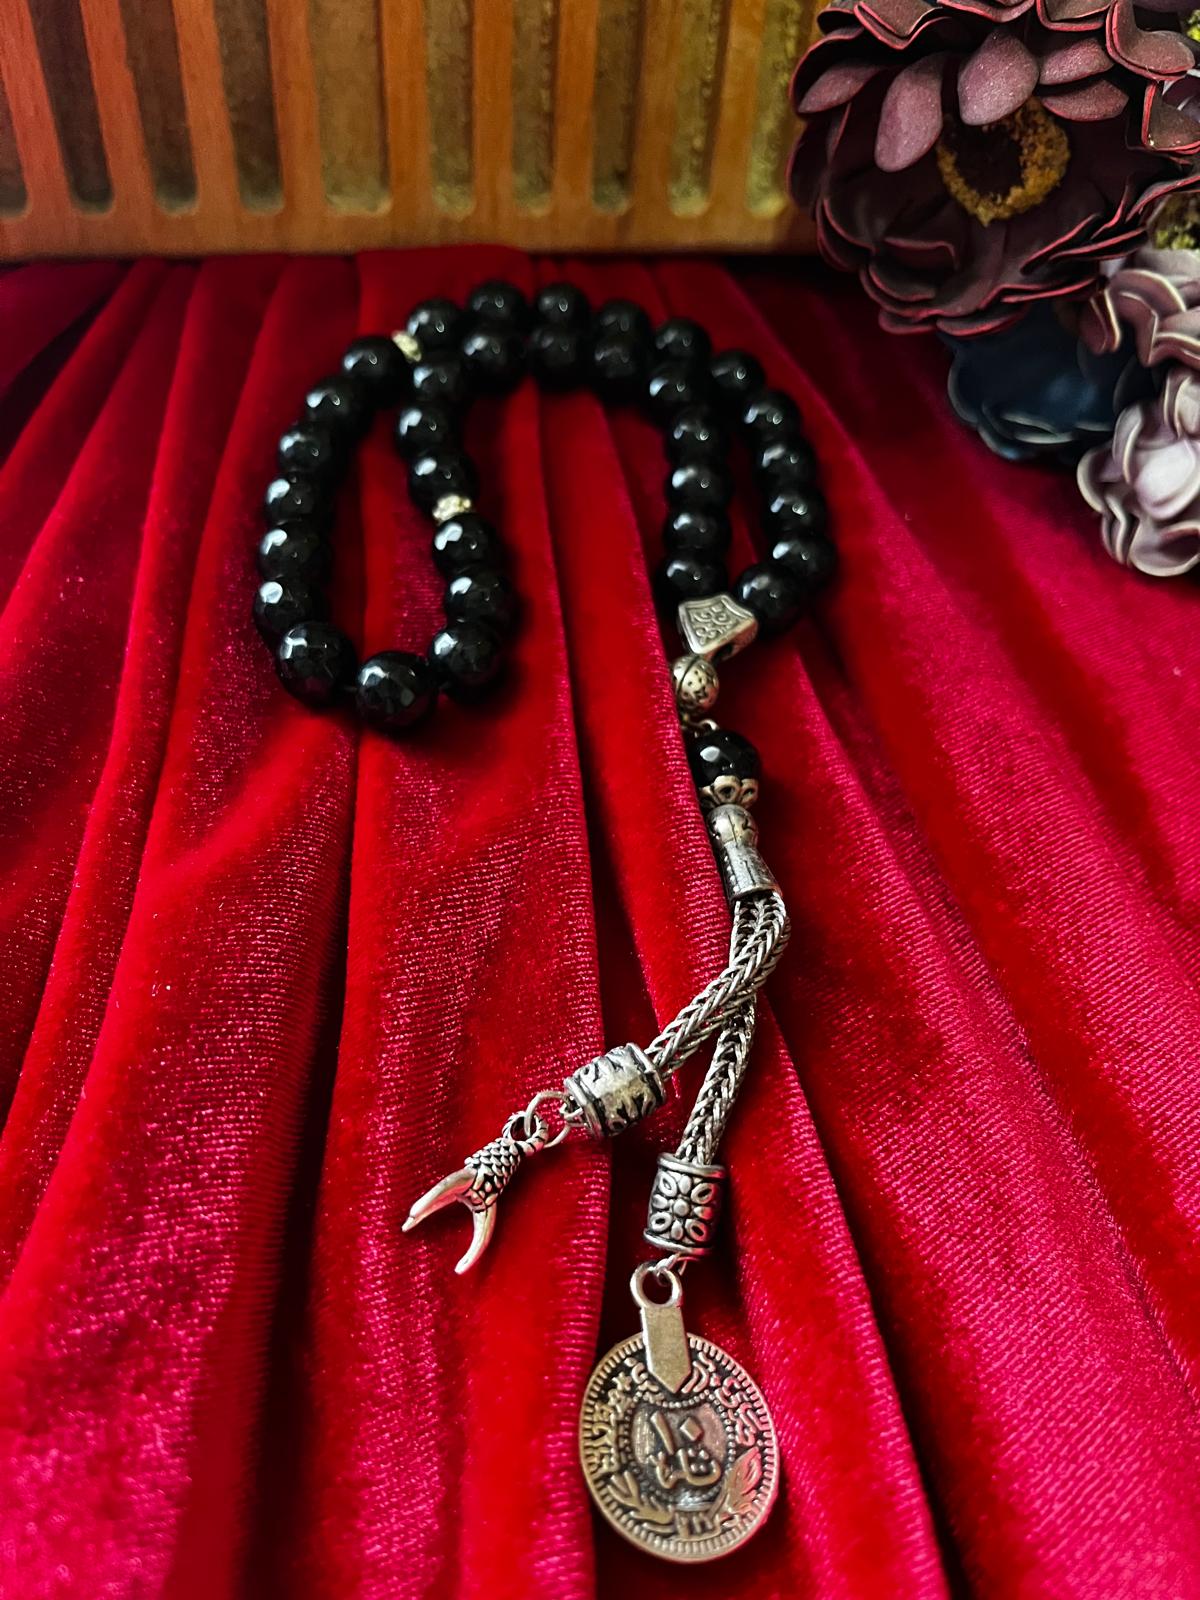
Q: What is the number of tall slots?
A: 10